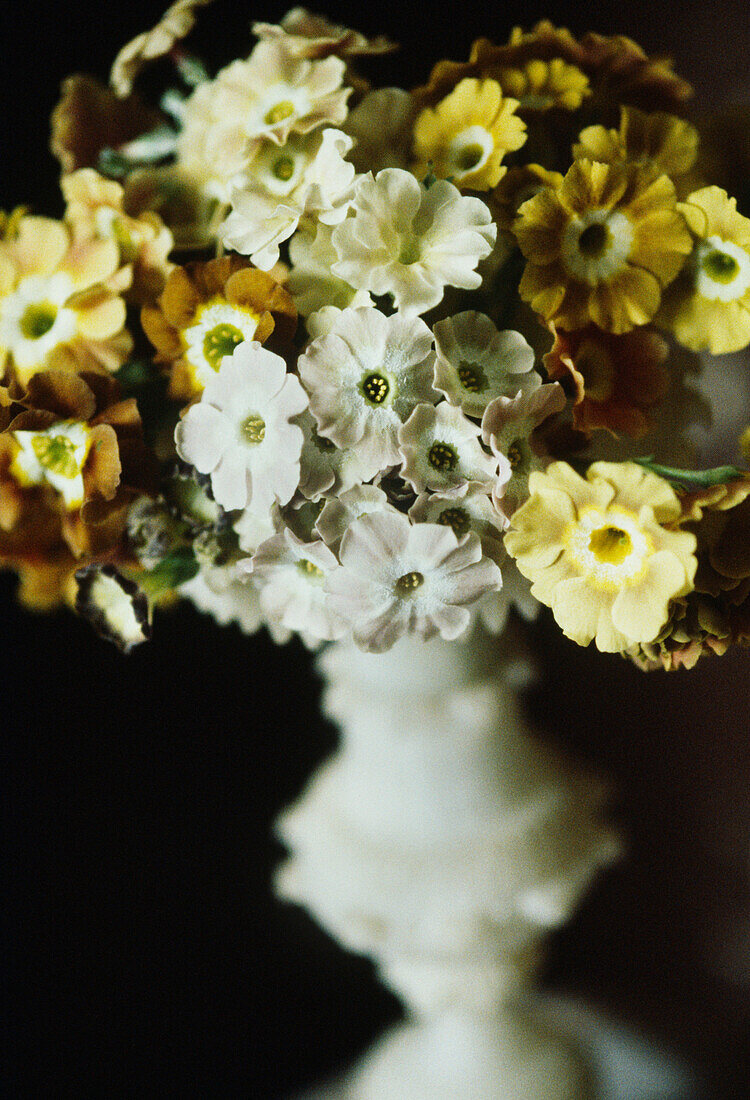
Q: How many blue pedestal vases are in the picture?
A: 0